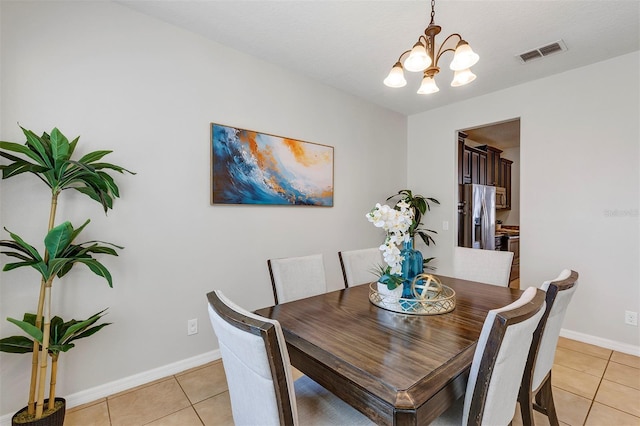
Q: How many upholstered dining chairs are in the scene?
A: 6